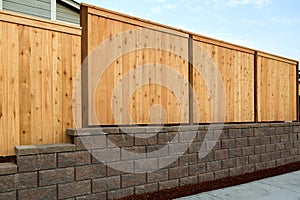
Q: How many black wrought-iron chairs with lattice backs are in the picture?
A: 0